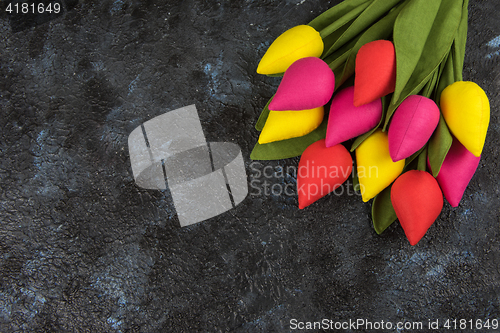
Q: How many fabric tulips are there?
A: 11